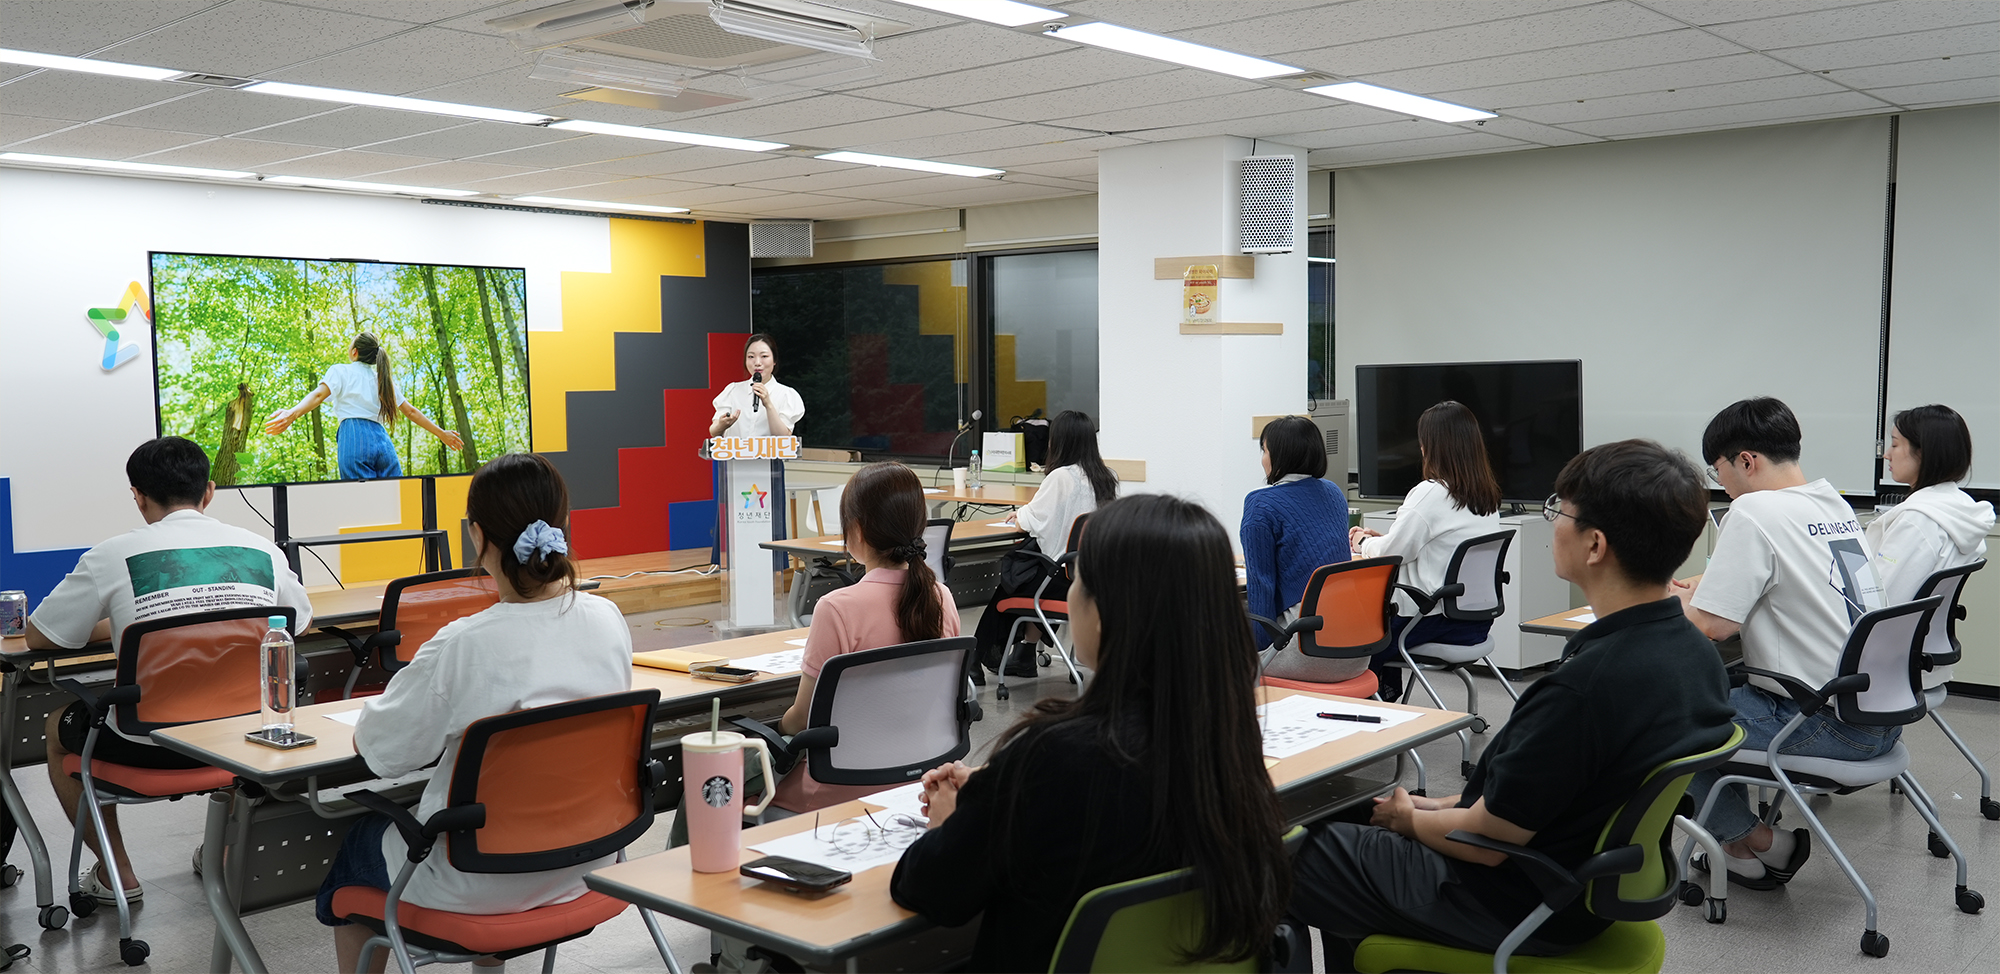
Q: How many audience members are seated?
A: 10